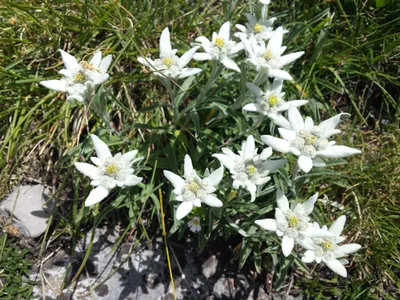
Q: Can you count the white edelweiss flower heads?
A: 12